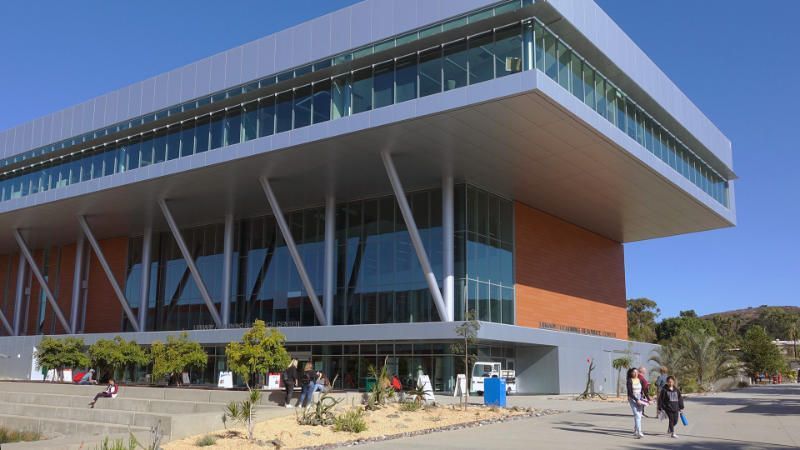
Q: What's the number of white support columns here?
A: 12